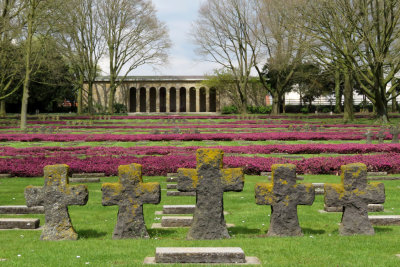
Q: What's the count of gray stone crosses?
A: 5